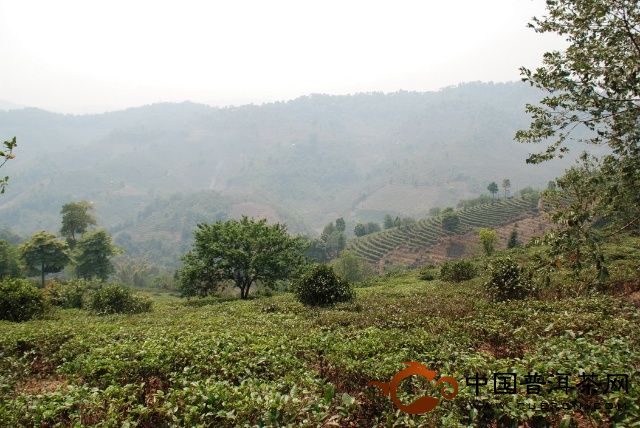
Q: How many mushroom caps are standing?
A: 0